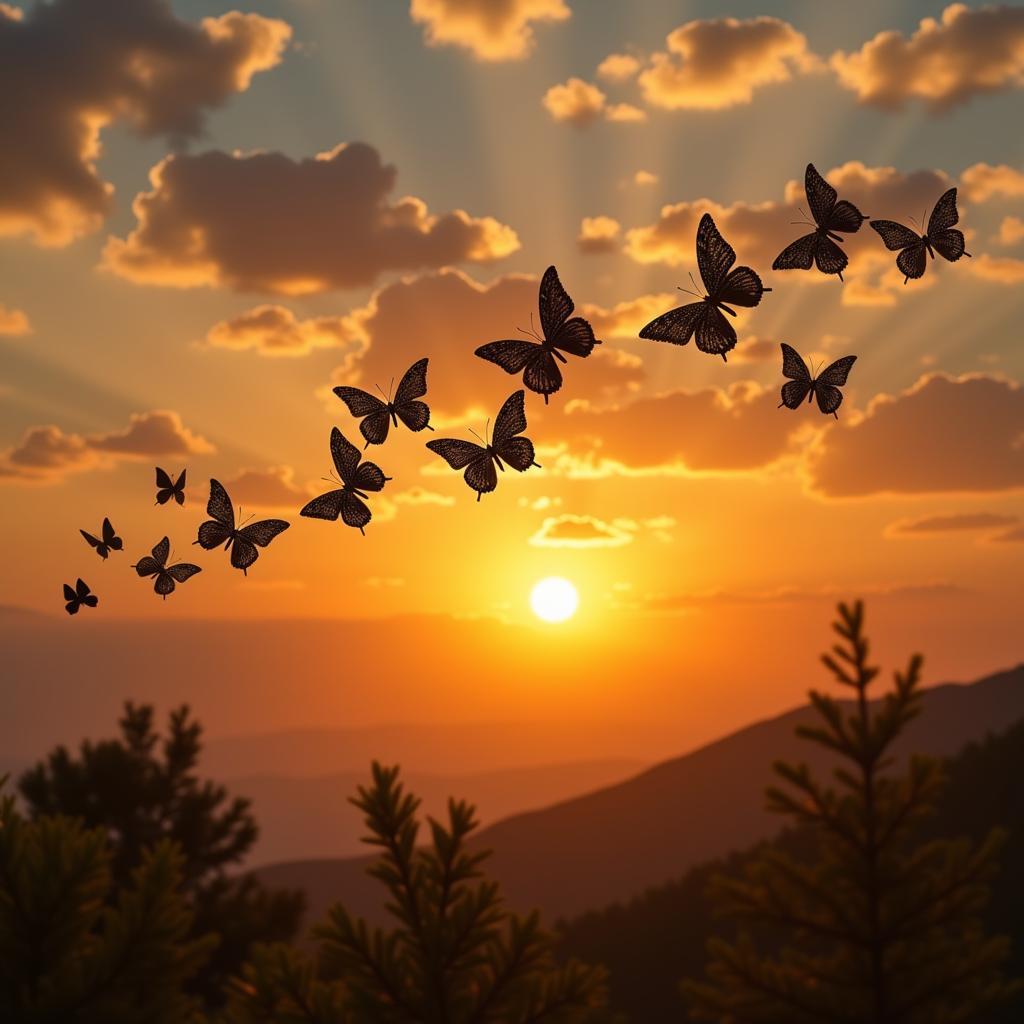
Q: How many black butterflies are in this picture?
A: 13